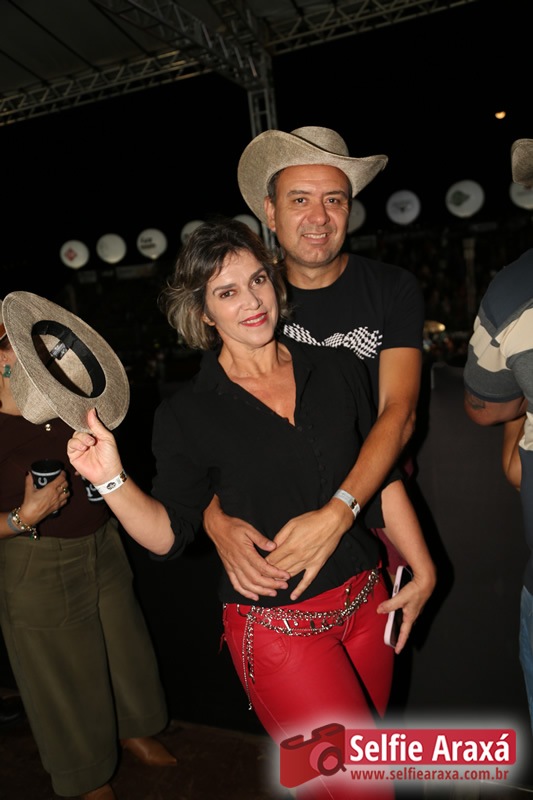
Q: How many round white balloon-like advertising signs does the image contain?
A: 9